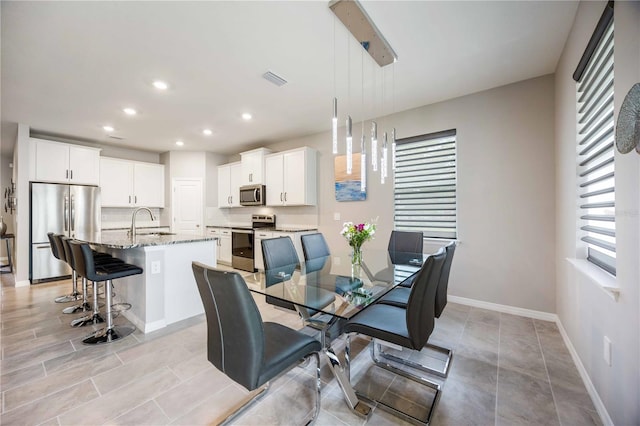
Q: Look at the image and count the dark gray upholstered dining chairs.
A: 6